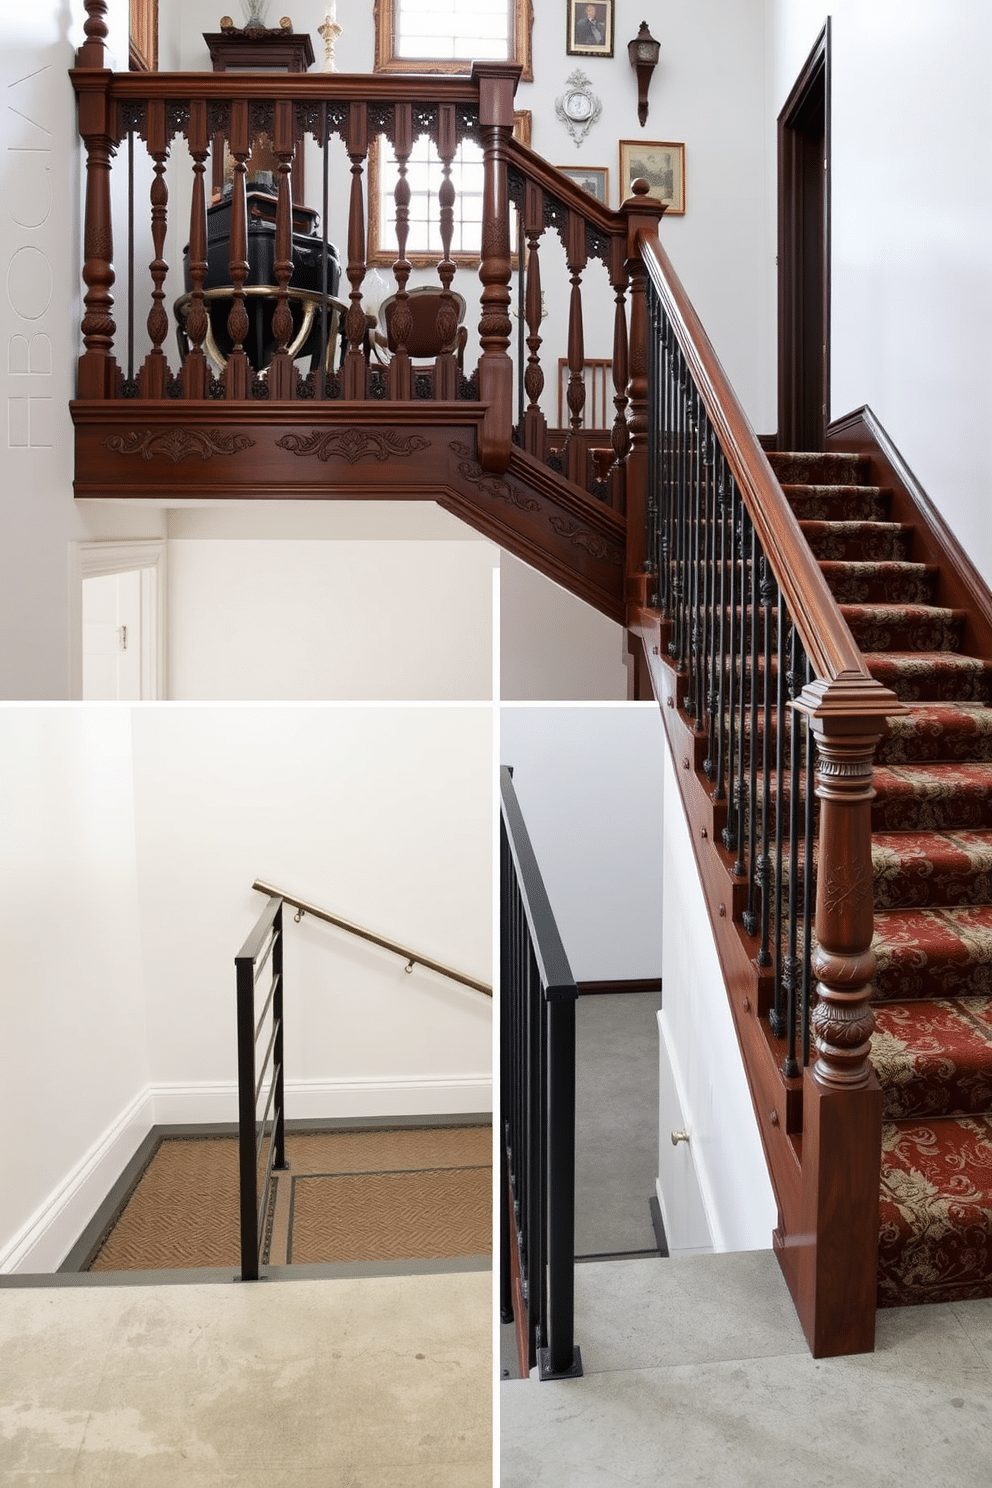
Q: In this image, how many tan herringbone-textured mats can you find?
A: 2